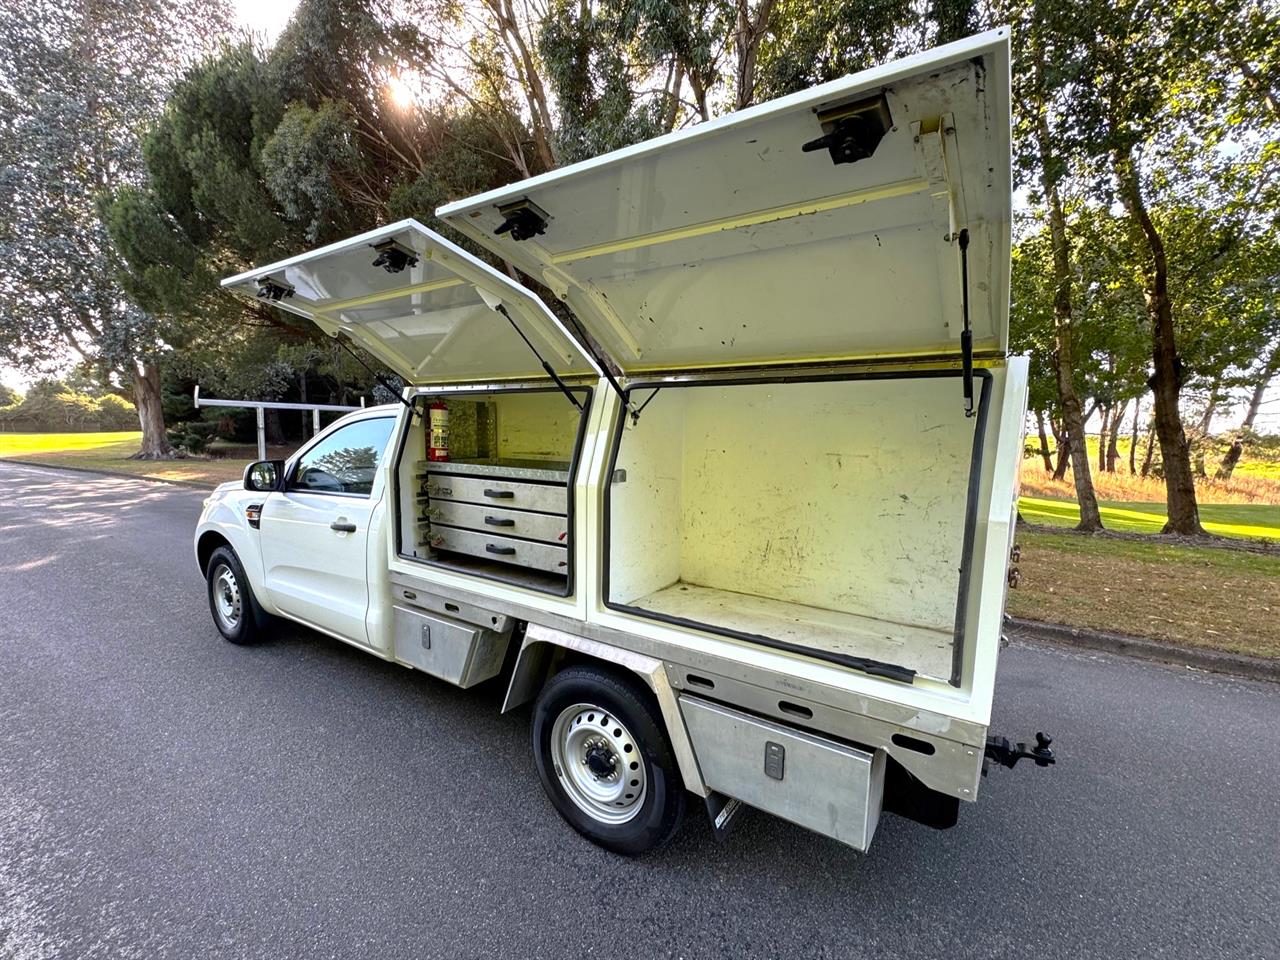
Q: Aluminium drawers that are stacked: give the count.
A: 3